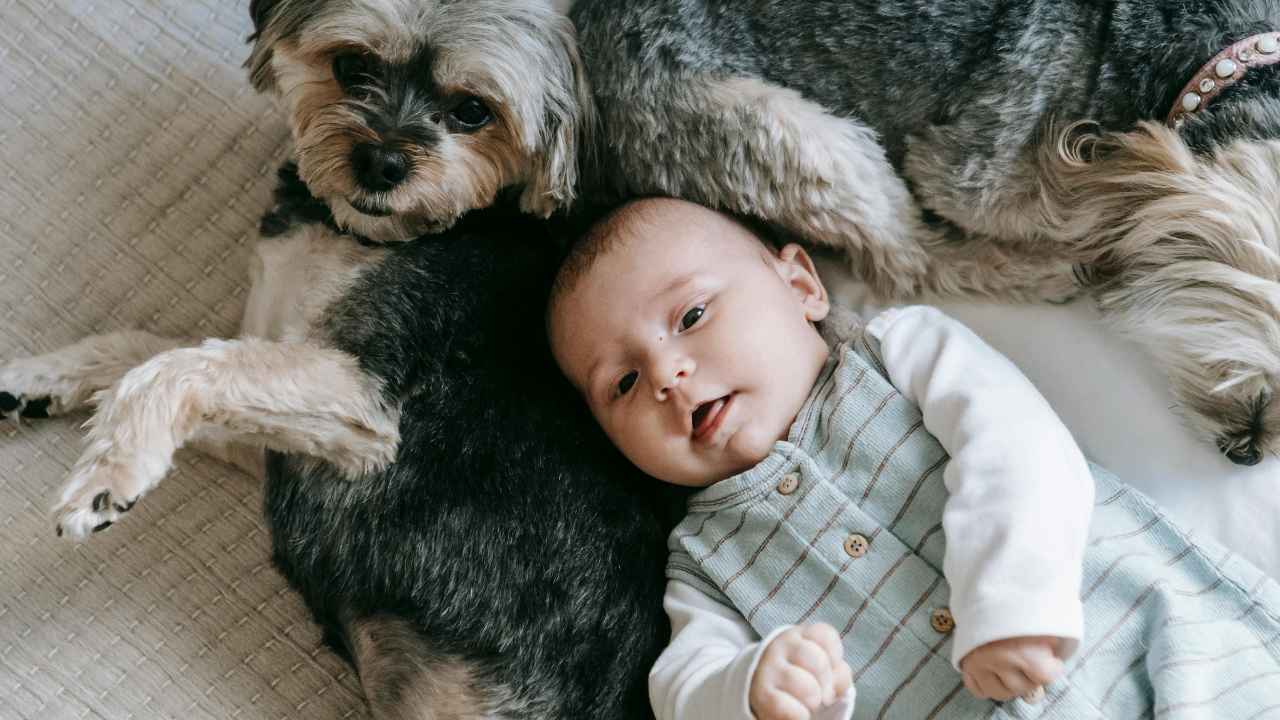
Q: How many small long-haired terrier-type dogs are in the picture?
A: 2